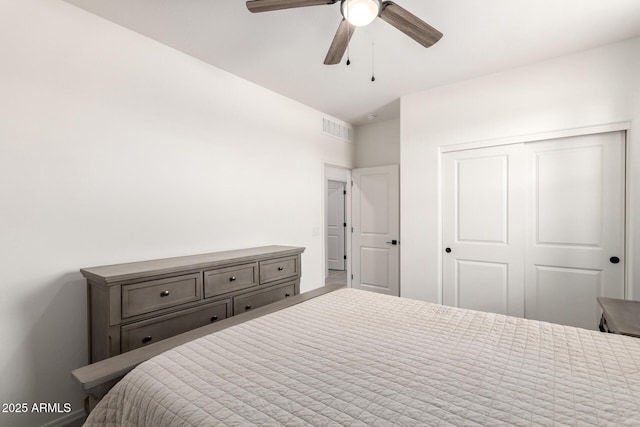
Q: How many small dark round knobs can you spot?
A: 9